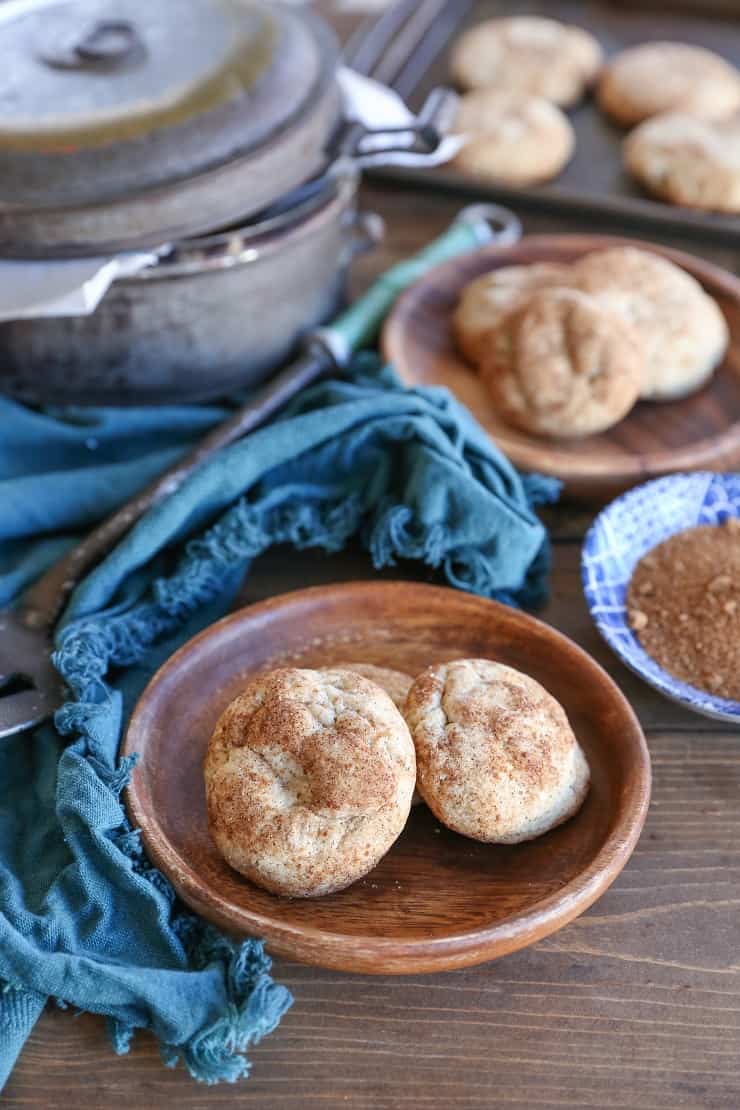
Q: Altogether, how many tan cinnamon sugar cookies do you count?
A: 10